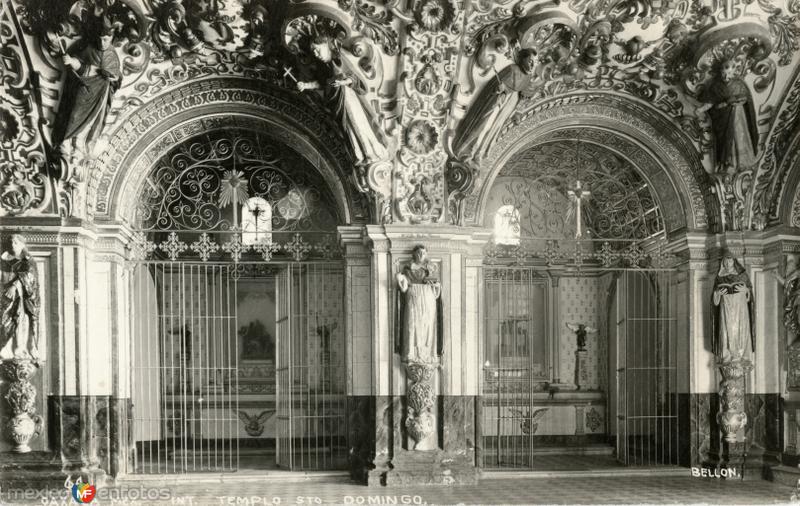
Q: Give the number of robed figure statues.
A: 7